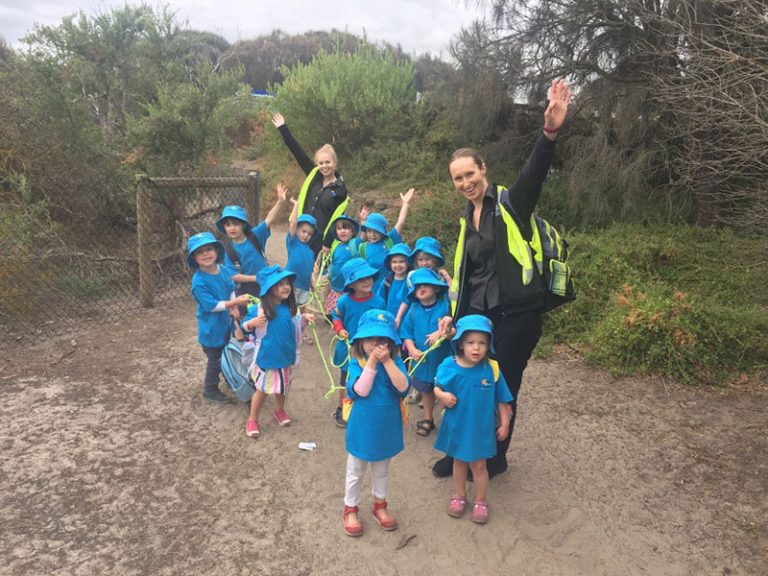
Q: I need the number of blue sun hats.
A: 12